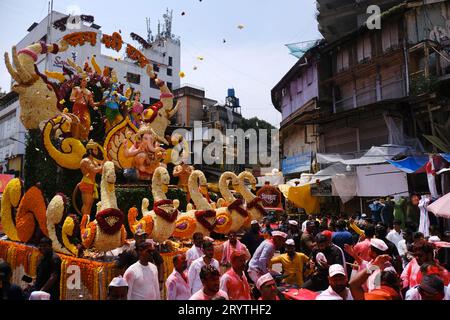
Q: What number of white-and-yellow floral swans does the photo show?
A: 5